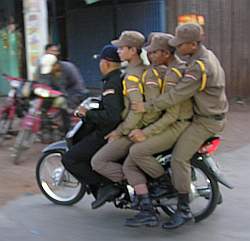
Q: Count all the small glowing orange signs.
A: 1